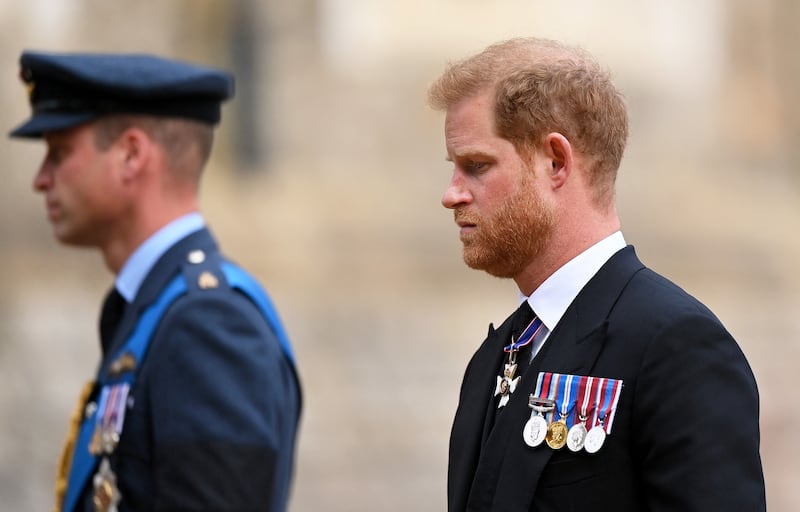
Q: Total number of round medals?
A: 4